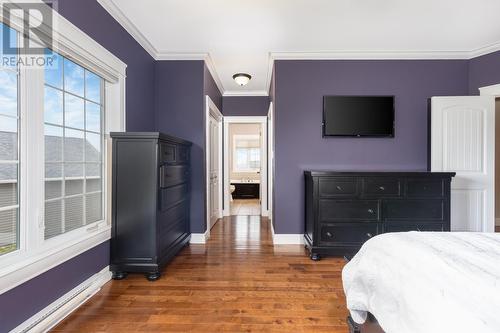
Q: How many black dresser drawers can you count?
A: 13